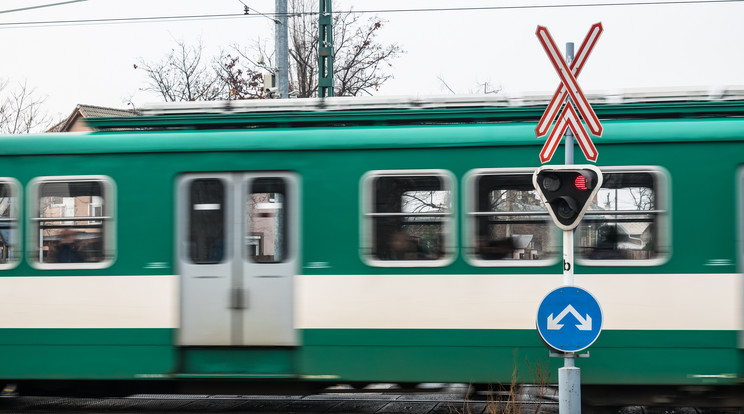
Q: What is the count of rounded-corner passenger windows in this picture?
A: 5